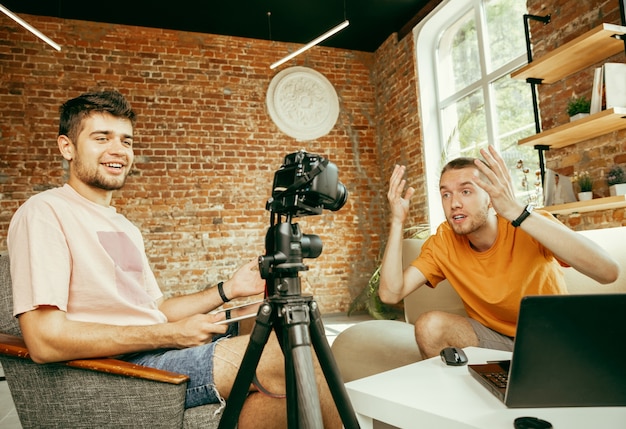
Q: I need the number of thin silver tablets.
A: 1